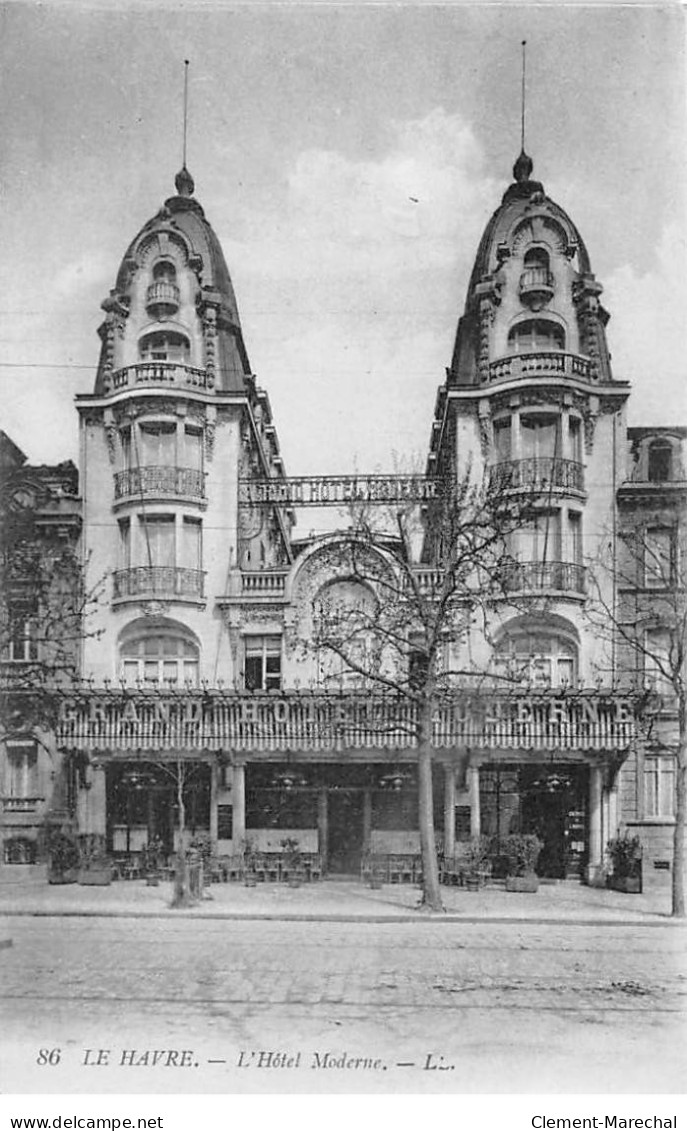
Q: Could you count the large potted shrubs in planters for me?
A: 4